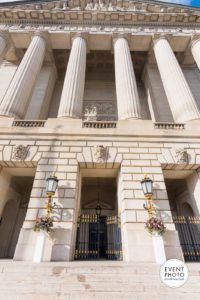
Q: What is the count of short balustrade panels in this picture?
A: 3